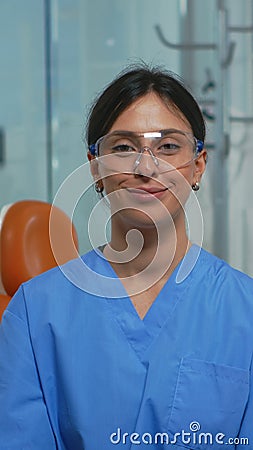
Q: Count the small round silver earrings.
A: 2